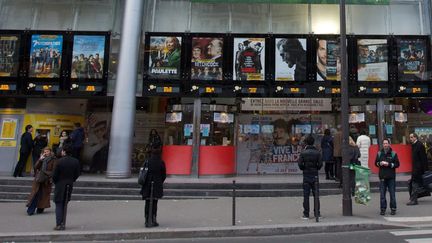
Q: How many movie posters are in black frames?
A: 10